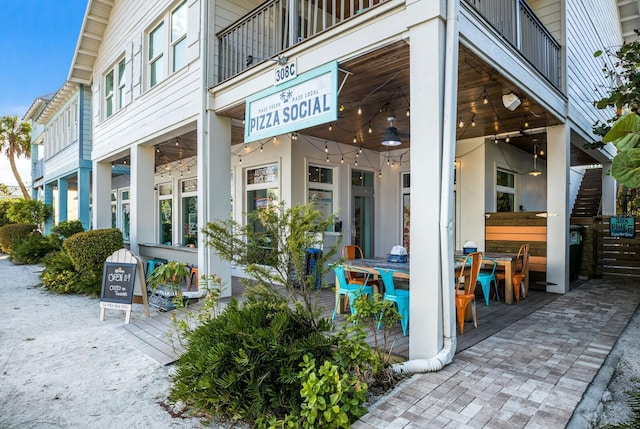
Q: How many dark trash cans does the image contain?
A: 1